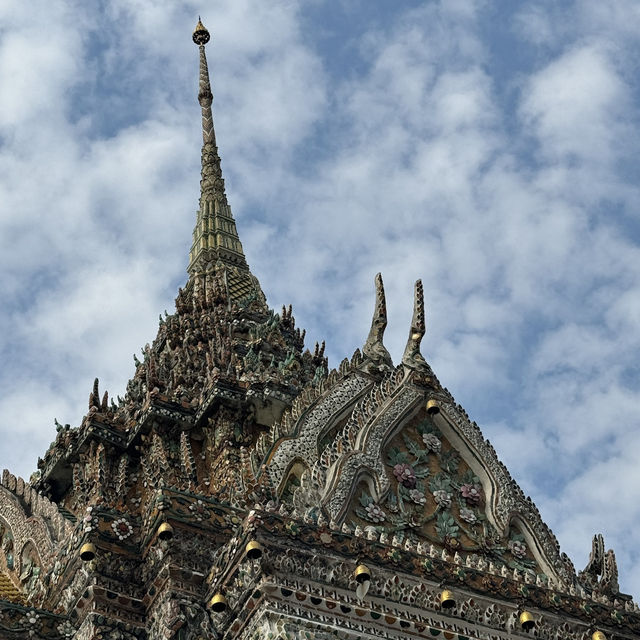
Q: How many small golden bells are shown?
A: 9